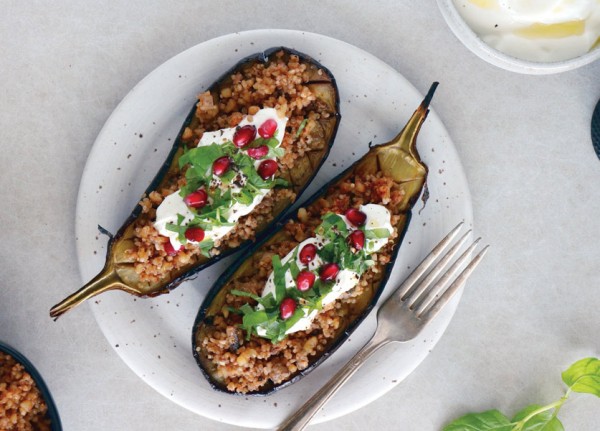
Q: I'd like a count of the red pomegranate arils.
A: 14